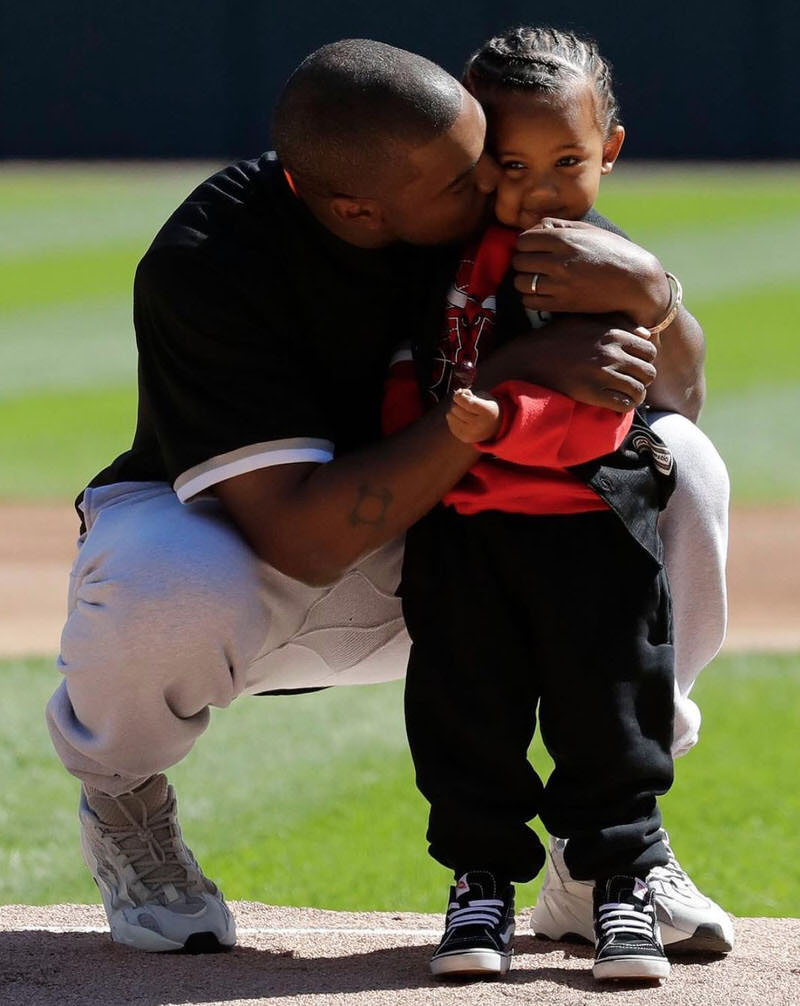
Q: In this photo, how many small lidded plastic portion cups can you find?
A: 0